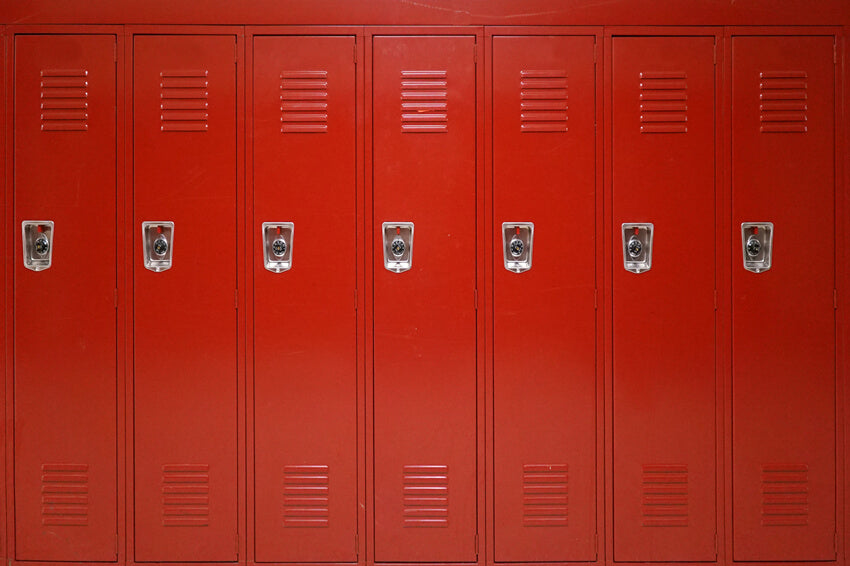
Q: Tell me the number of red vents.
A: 14